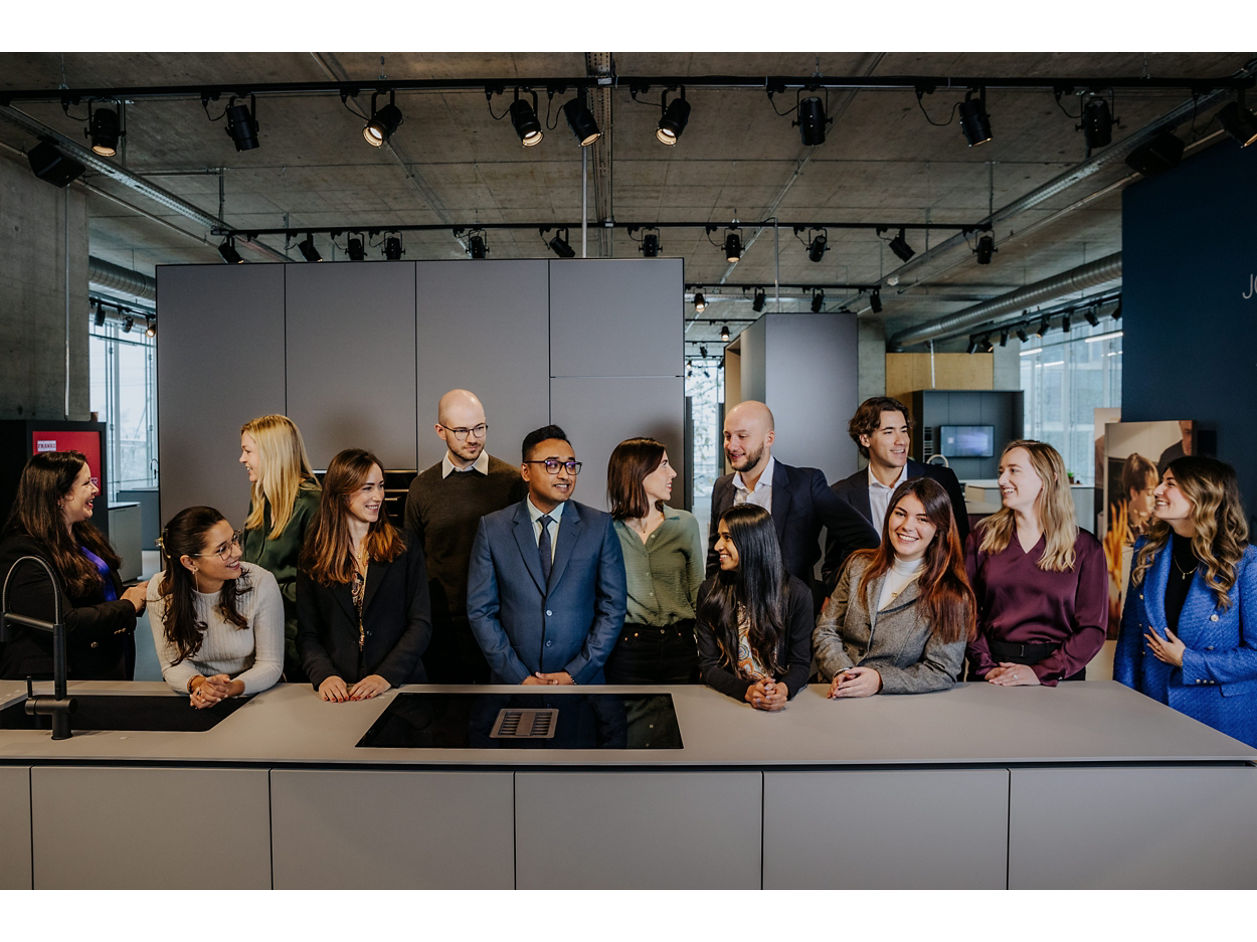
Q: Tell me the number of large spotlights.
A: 10